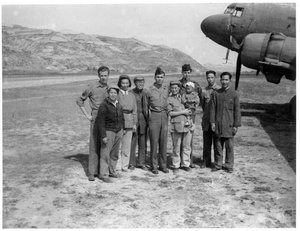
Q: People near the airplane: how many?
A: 10